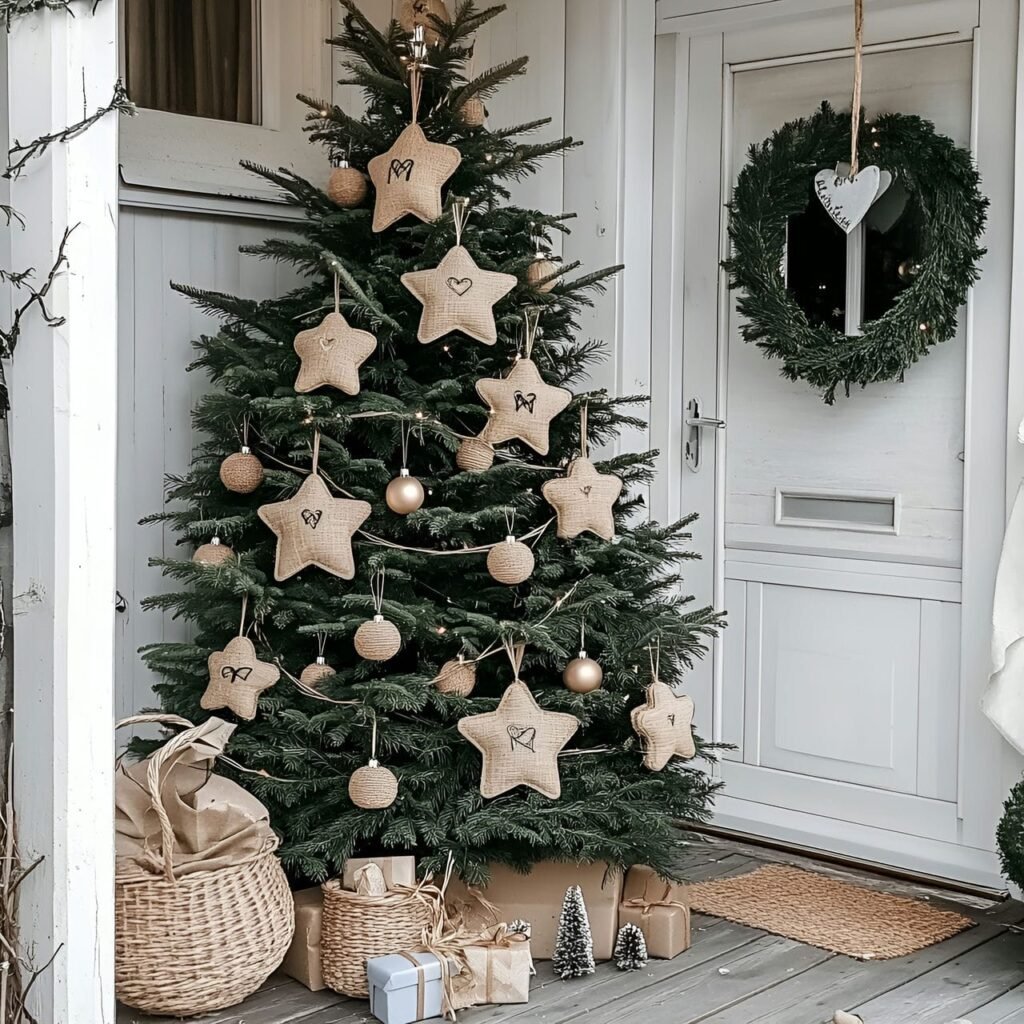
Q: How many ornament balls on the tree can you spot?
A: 13